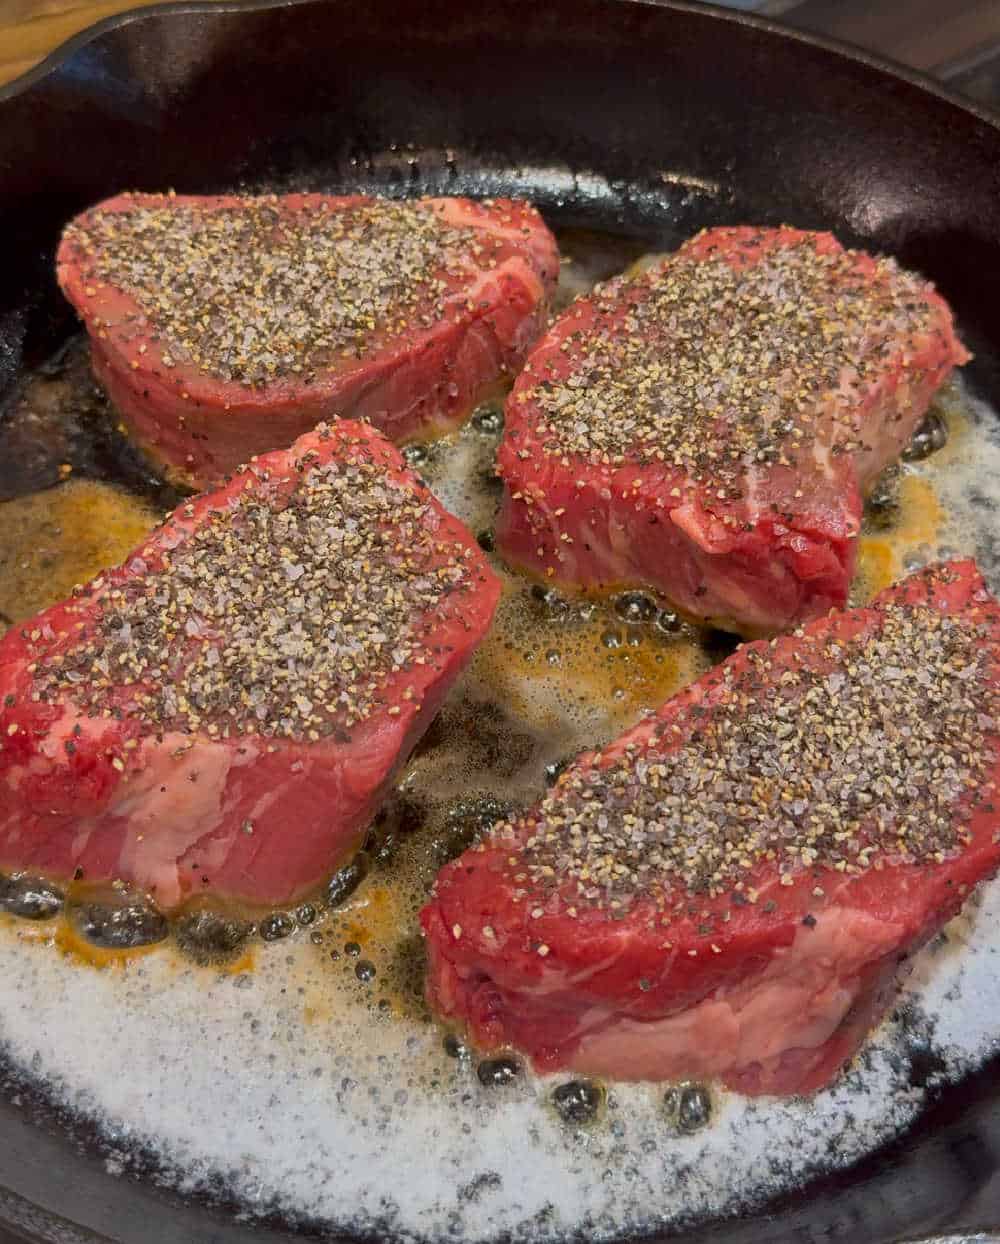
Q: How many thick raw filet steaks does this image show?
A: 4